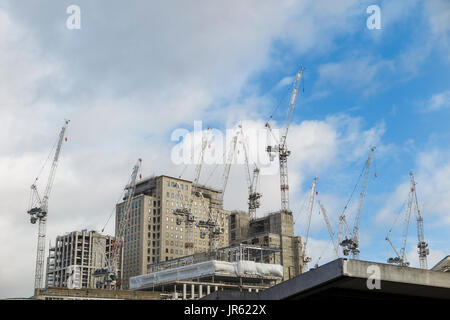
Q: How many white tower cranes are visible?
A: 11